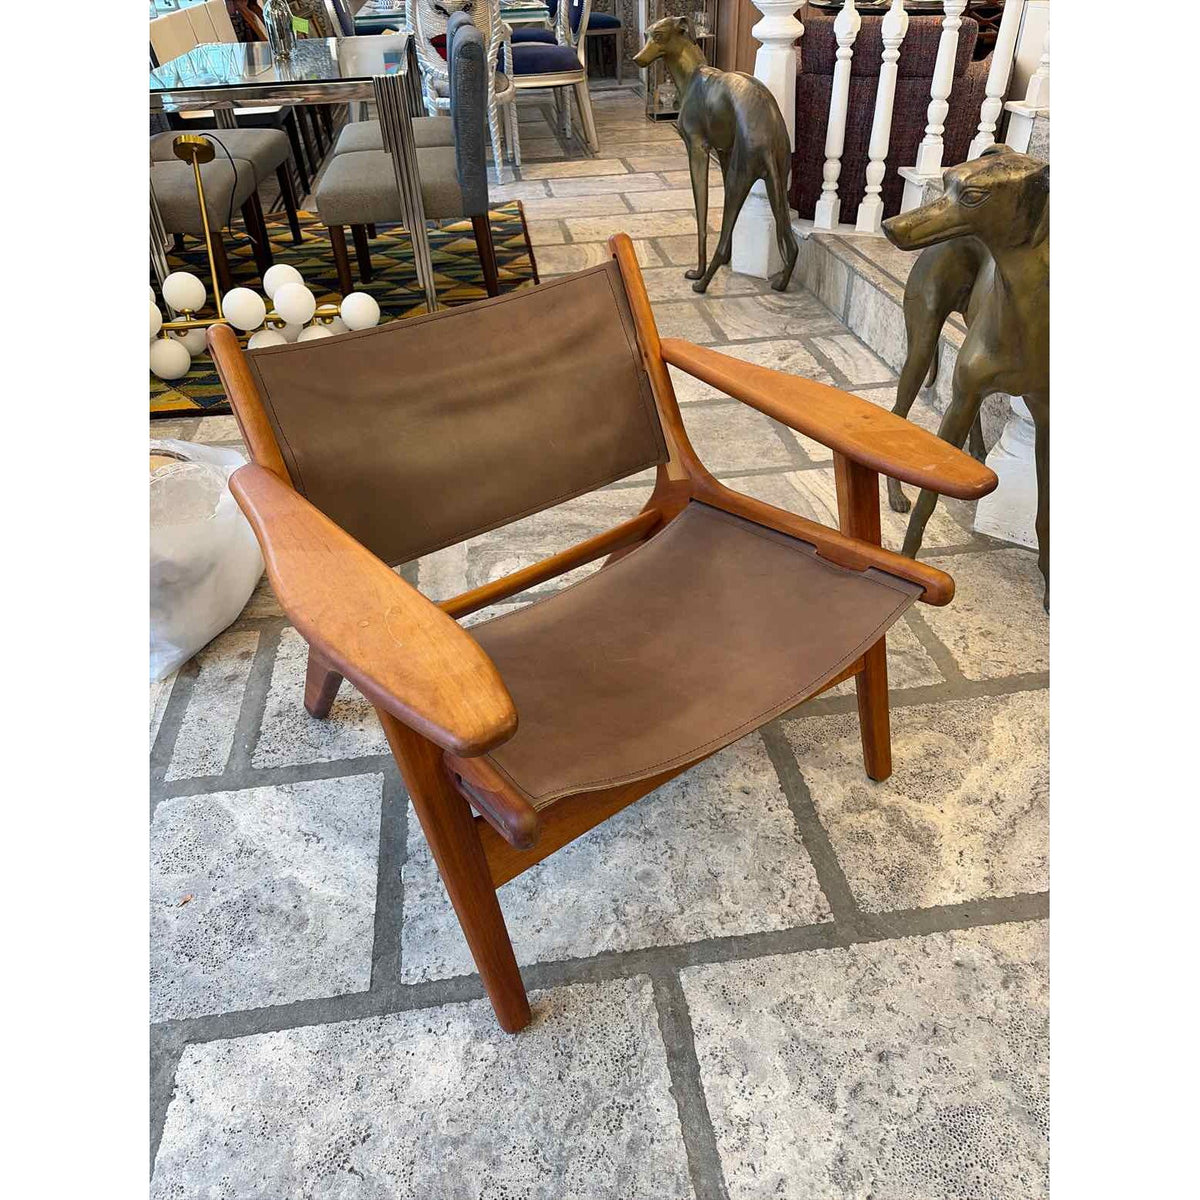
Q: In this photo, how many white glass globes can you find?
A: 13